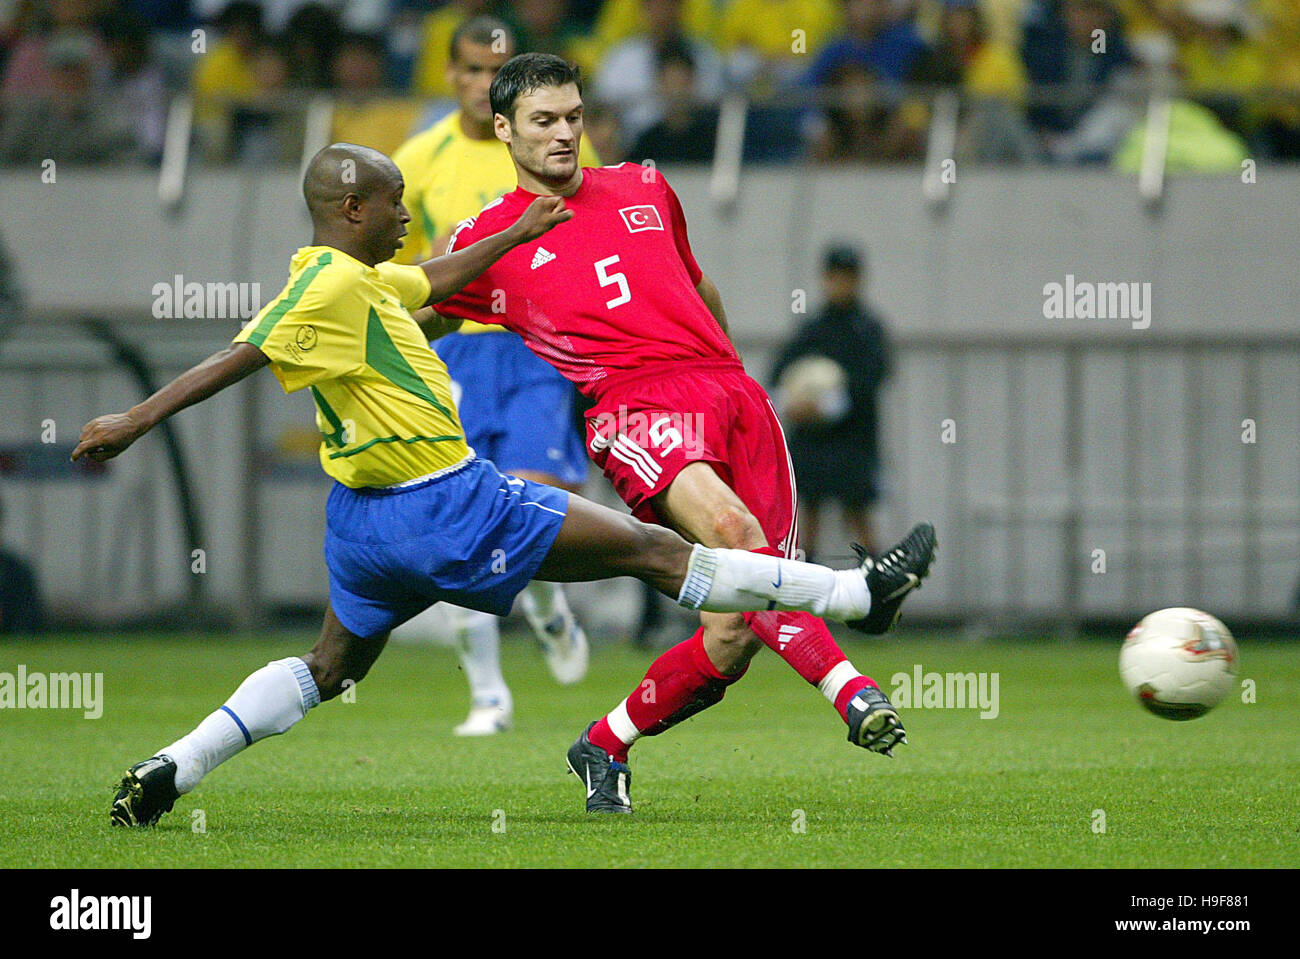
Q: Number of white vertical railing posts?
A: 5